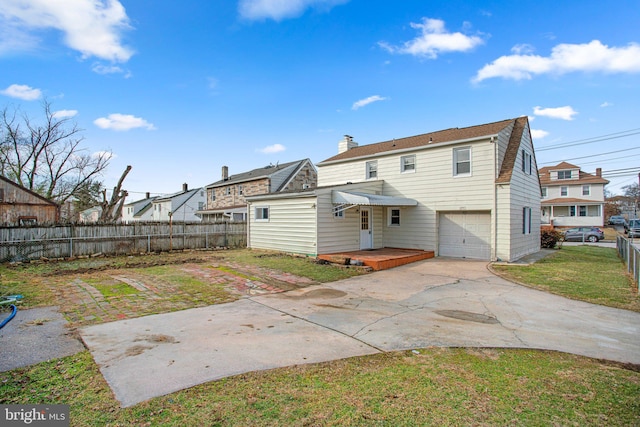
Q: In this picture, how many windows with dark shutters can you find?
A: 2